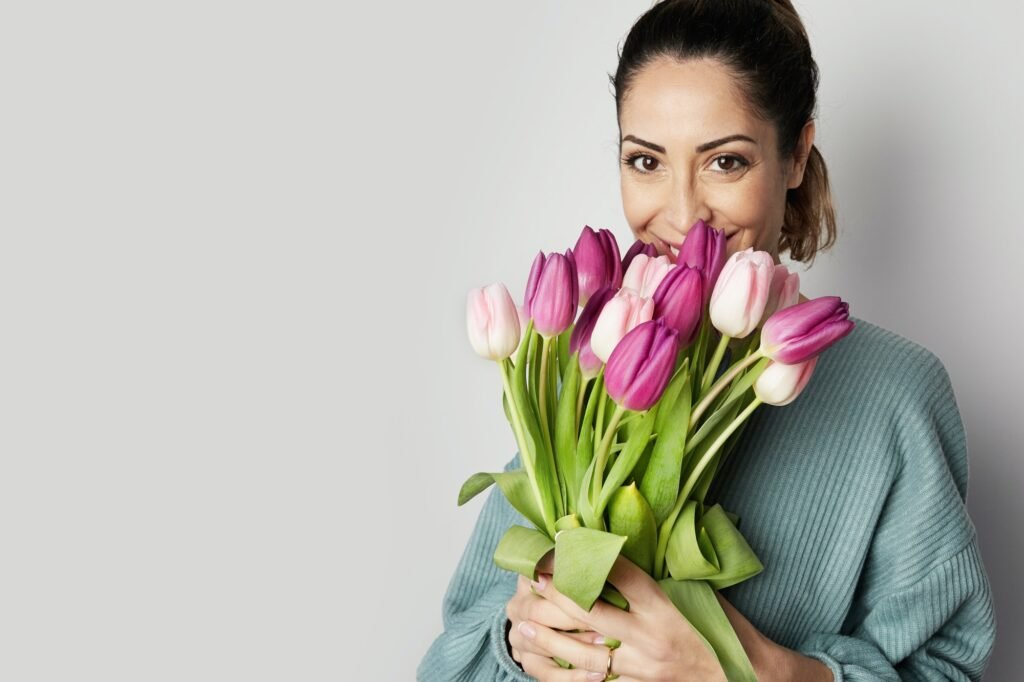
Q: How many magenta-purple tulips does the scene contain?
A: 8